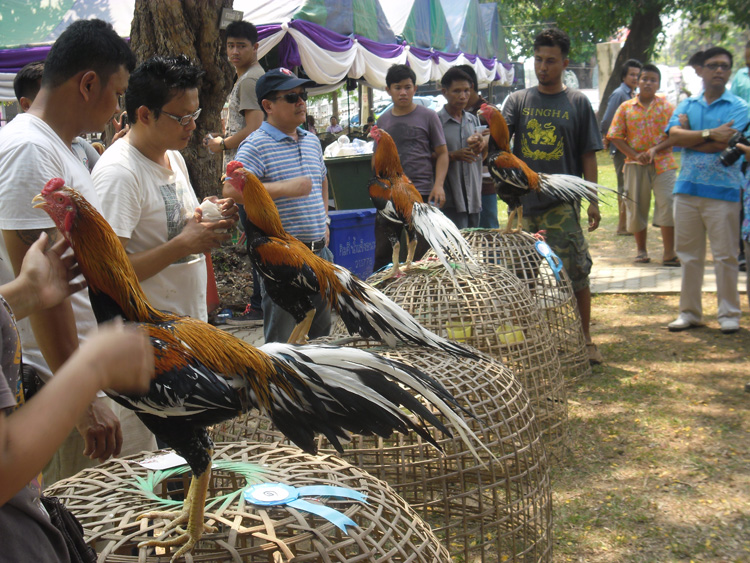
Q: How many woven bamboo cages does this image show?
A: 4